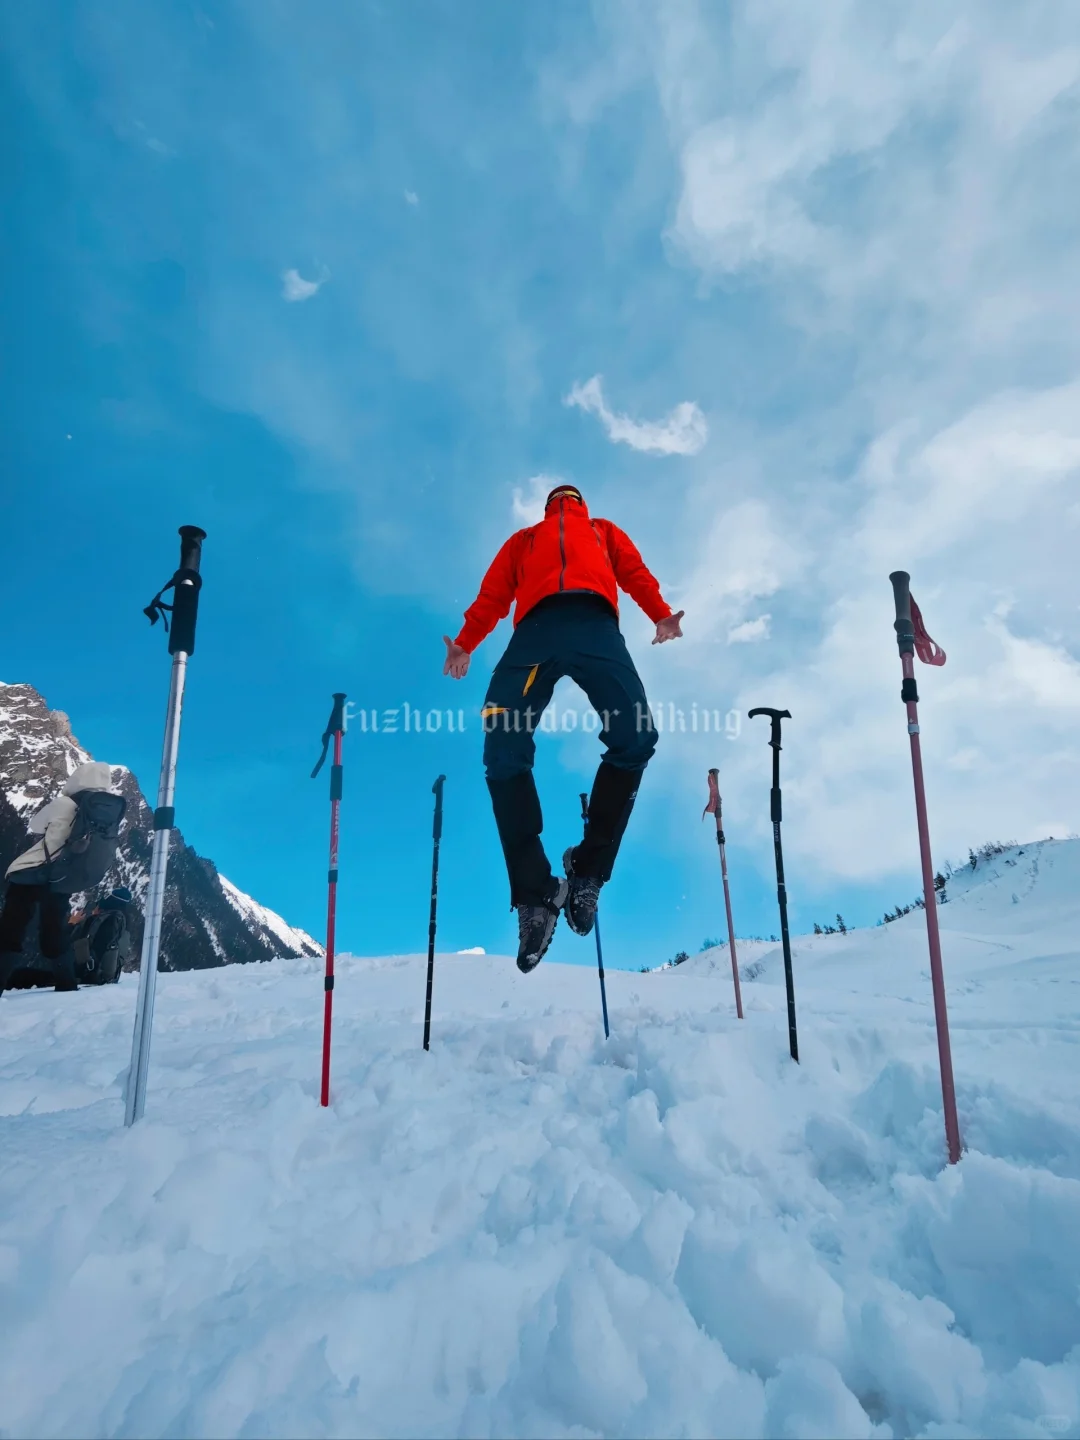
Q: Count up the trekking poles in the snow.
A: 7